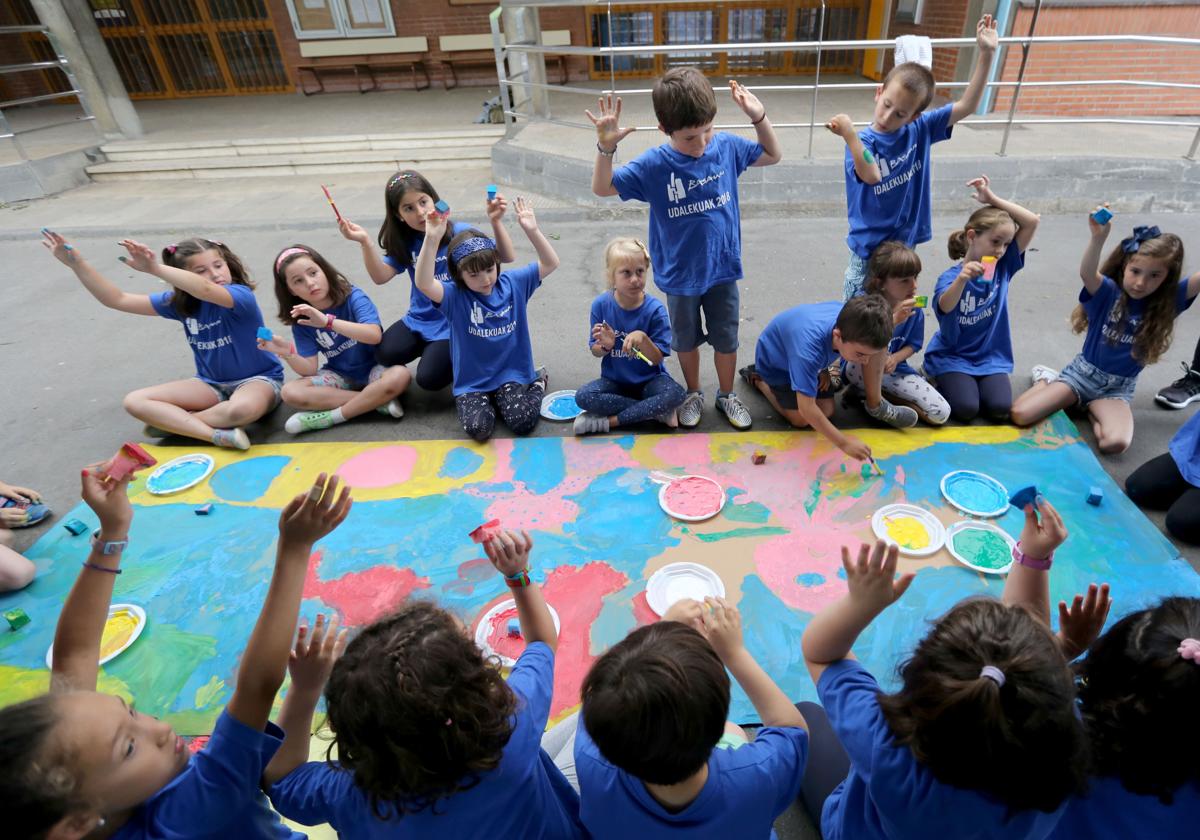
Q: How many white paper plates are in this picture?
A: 9